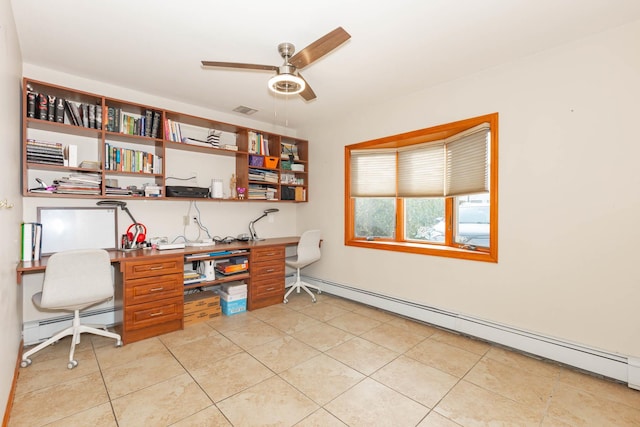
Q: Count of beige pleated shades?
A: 3